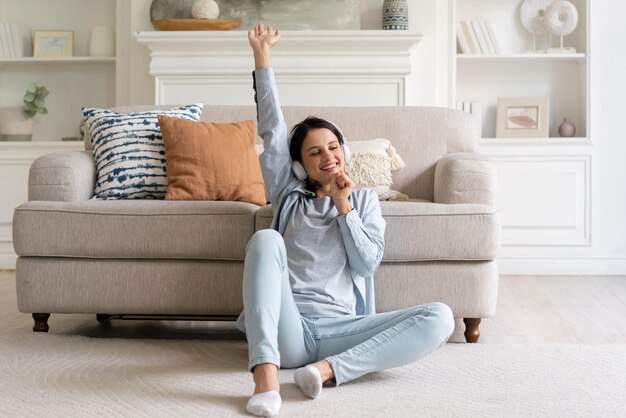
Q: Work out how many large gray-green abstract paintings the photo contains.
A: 1